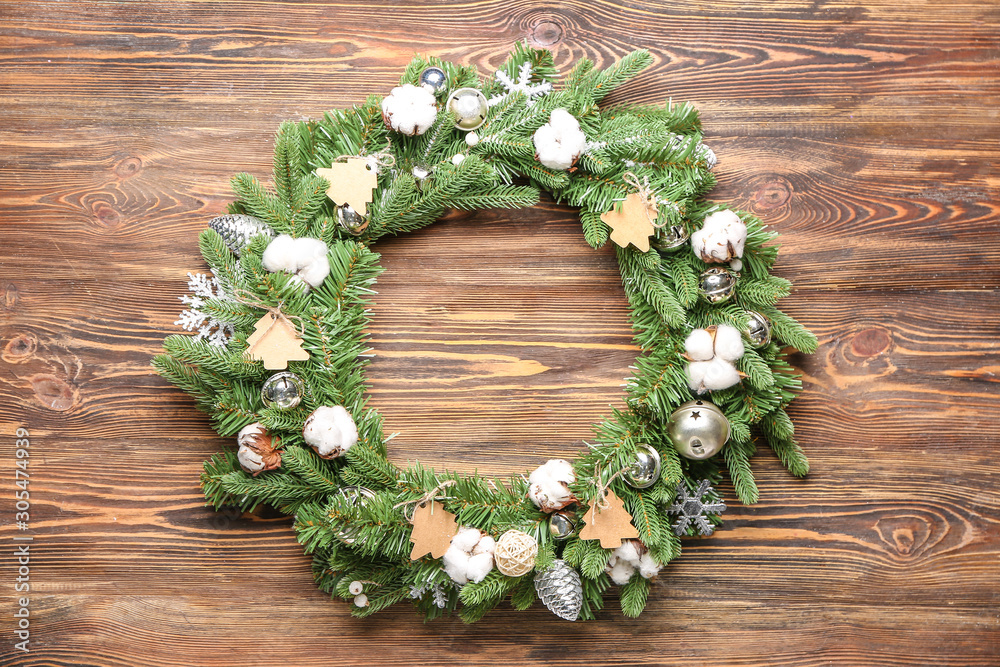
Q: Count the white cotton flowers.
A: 10